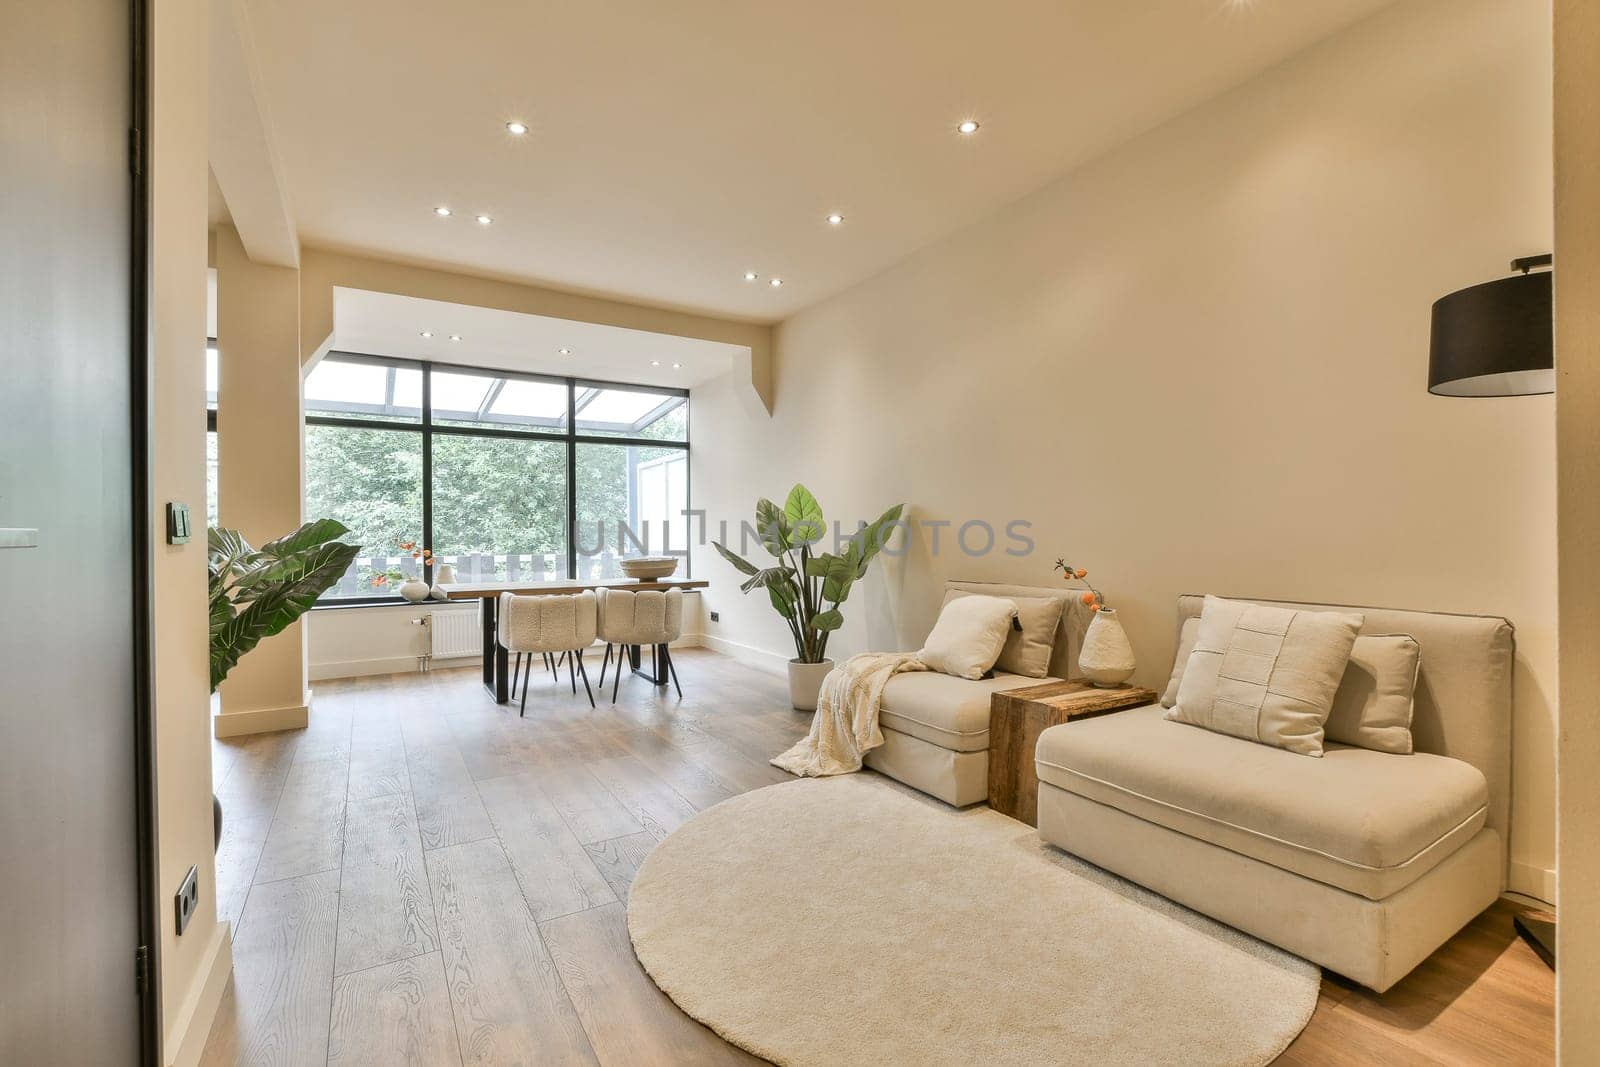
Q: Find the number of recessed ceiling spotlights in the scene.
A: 12